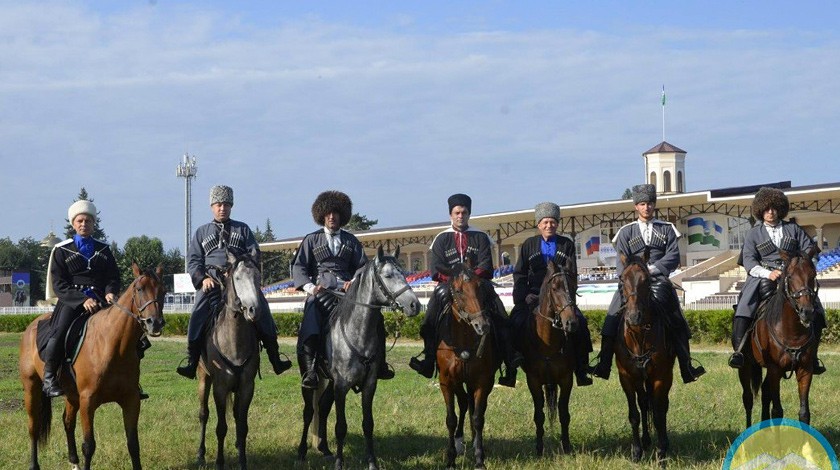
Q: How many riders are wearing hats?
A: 7